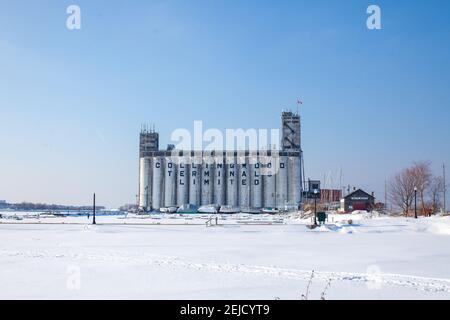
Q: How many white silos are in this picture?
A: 13